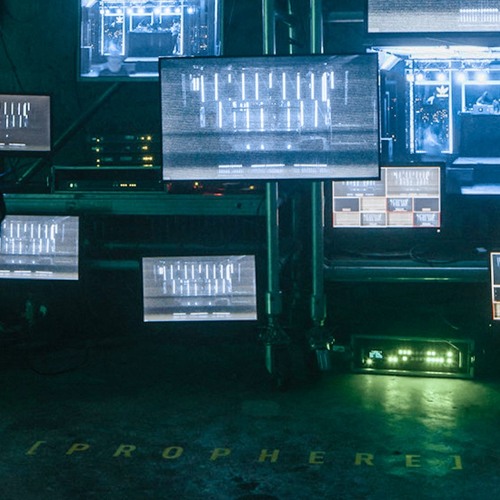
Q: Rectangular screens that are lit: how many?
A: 9